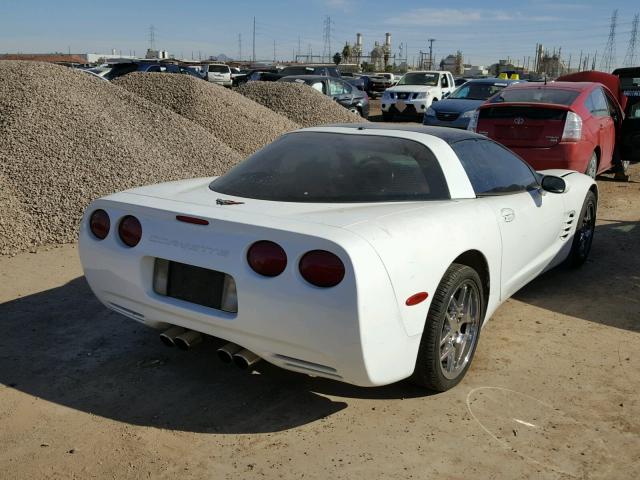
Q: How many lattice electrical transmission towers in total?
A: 4